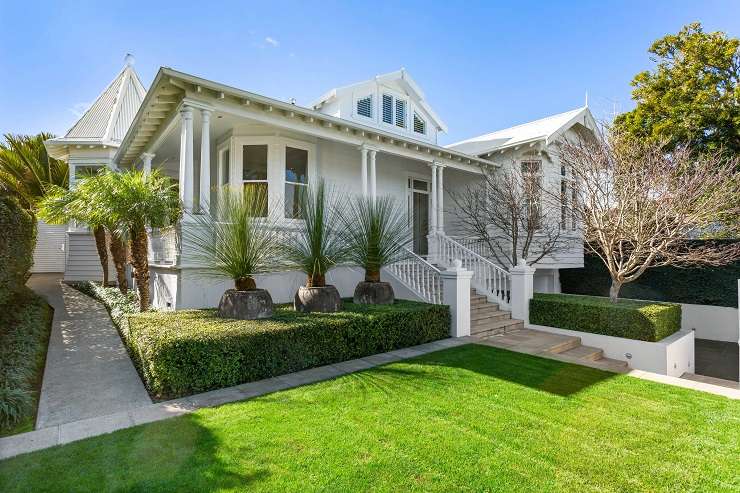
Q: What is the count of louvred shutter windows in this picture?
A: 4